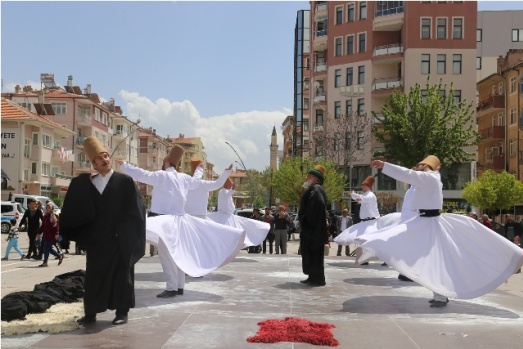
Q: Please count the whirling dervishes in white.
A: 6